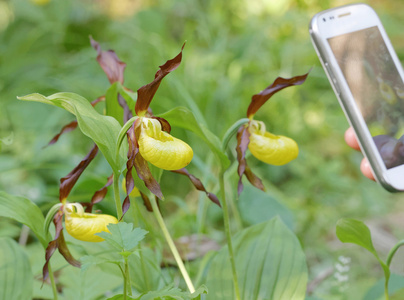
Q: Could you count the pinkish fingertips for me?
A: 2